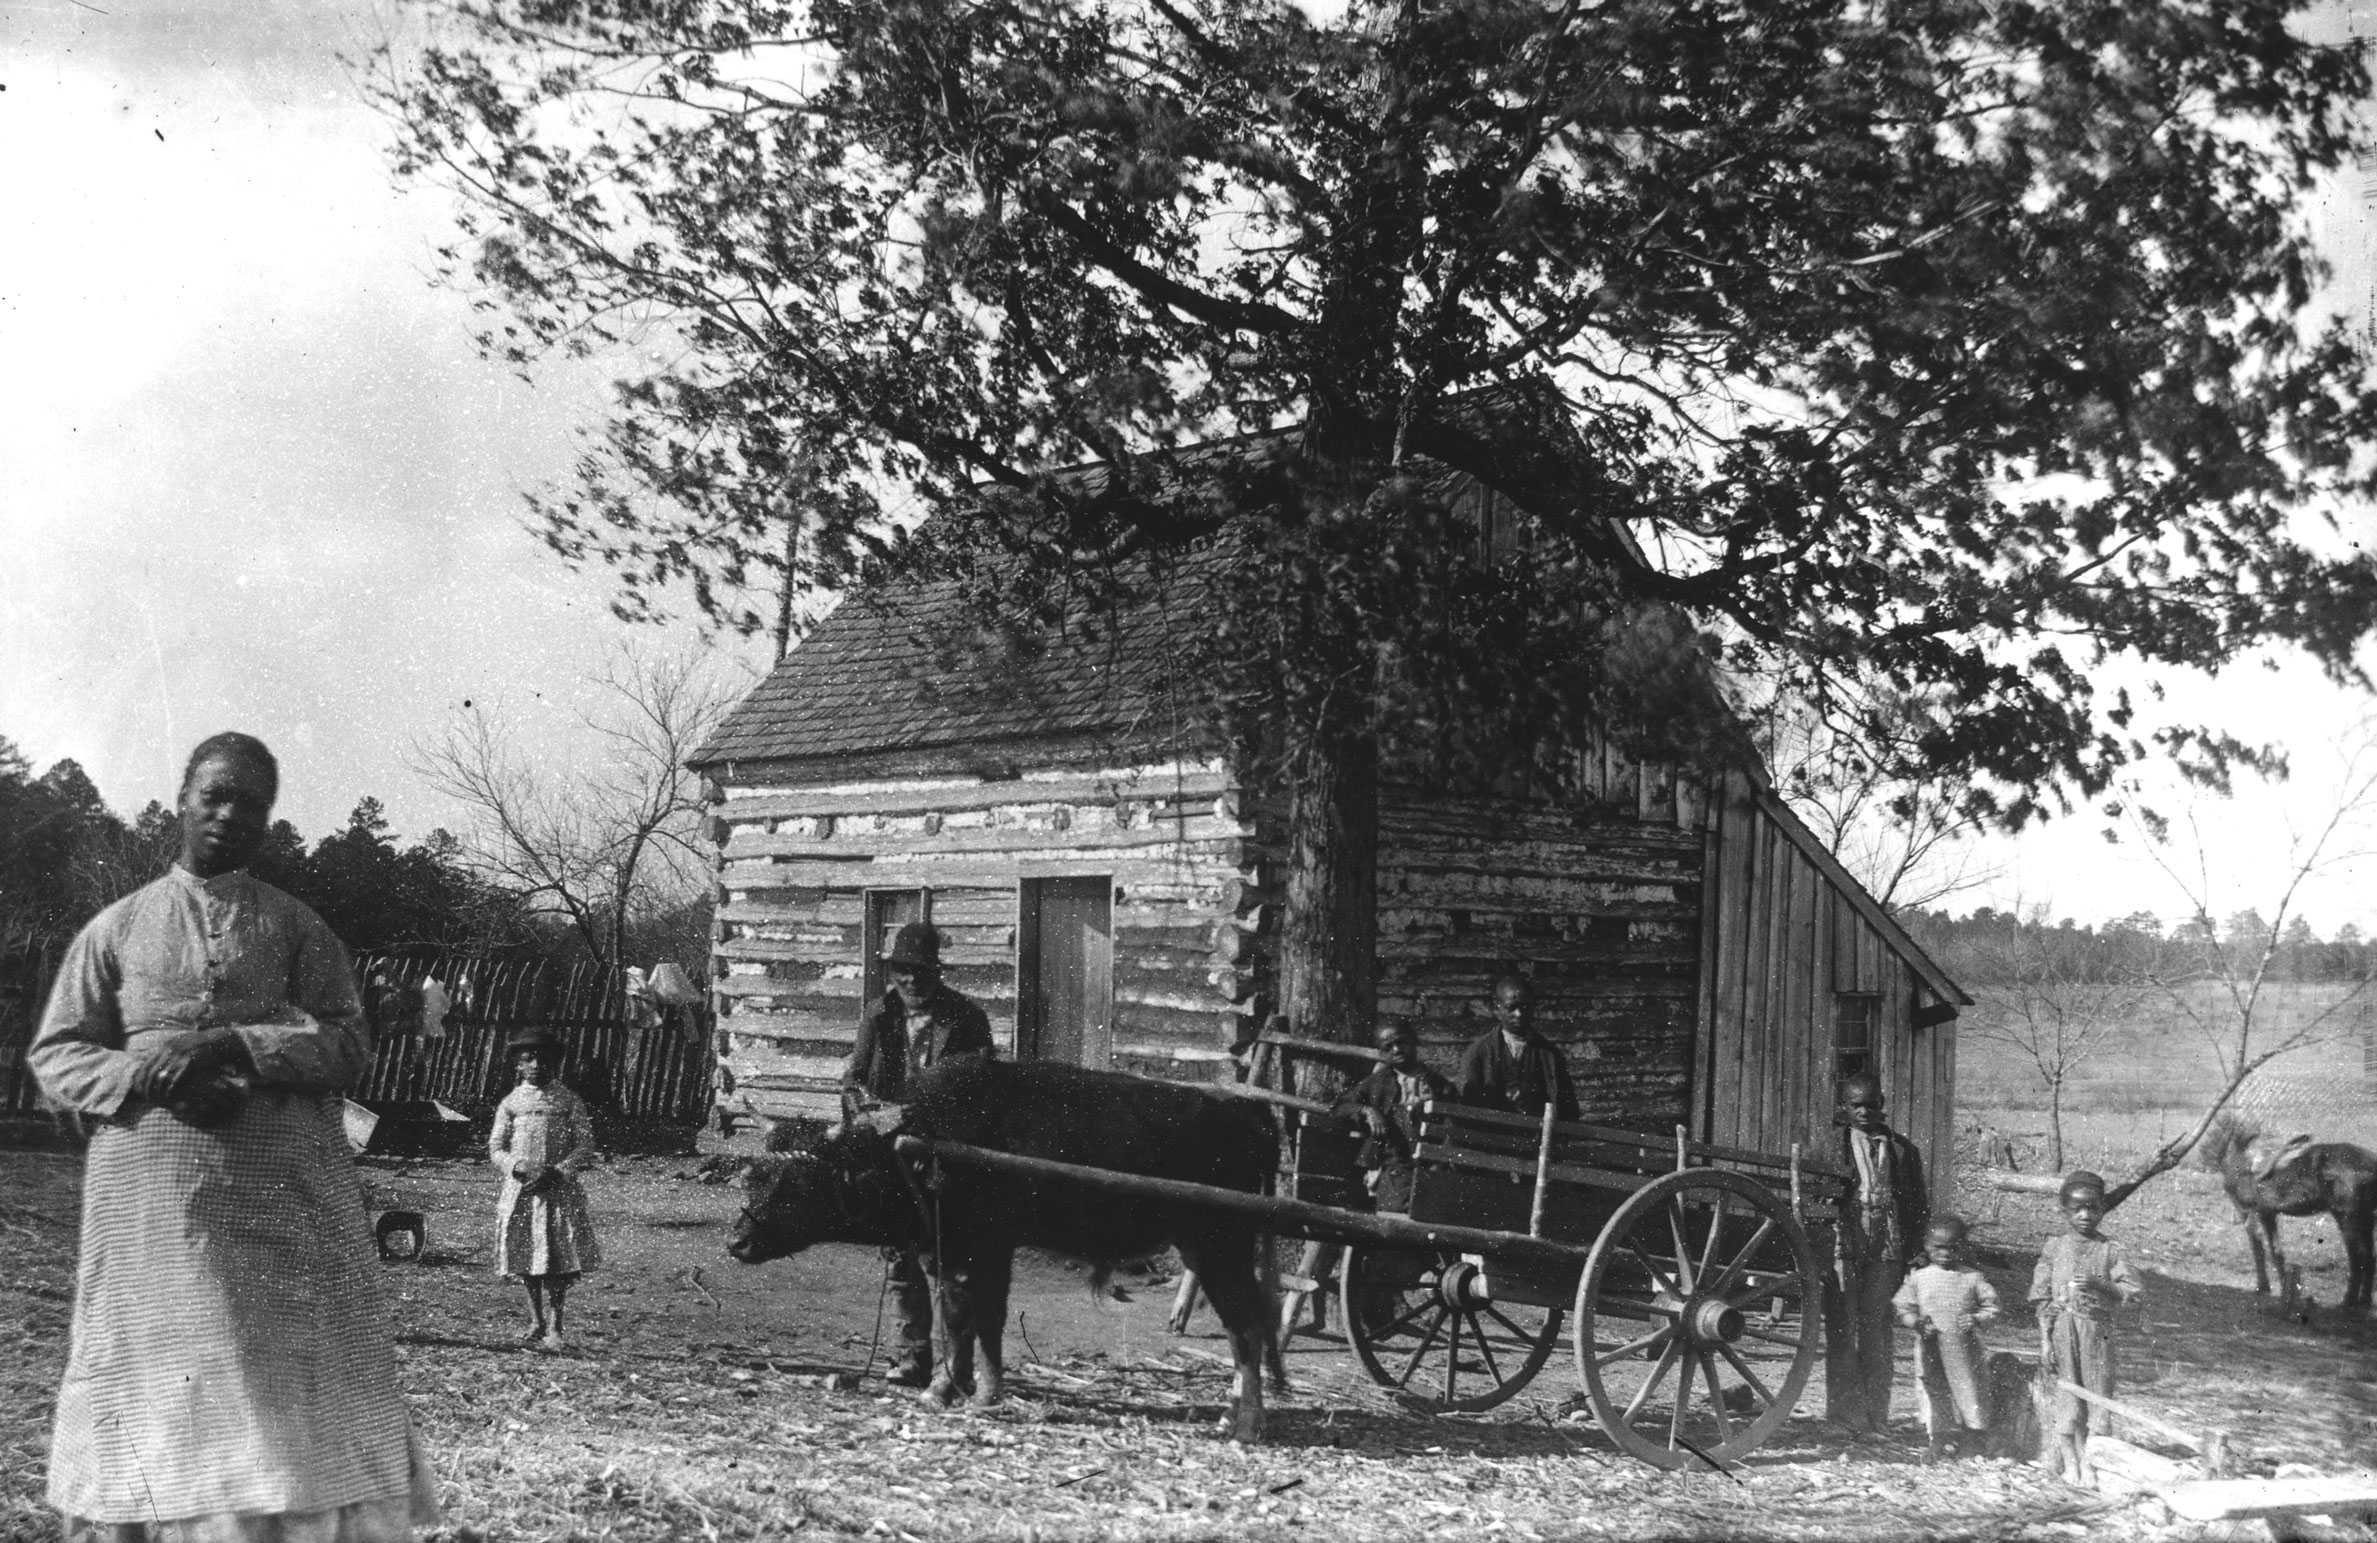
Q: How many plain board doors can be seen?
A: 1